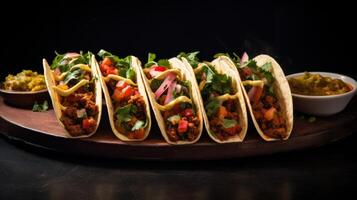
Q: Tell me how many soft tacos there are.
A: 5